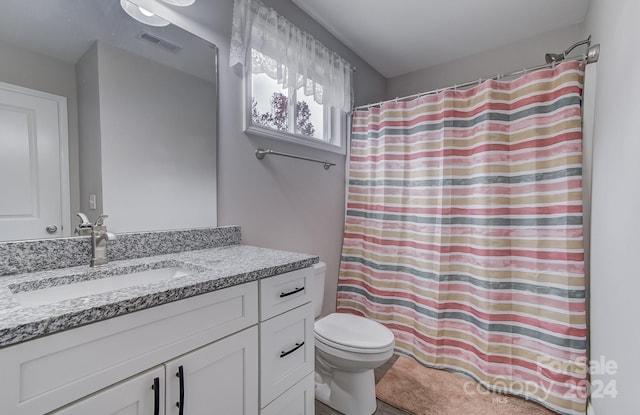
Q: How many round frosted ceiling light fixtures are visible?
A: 2